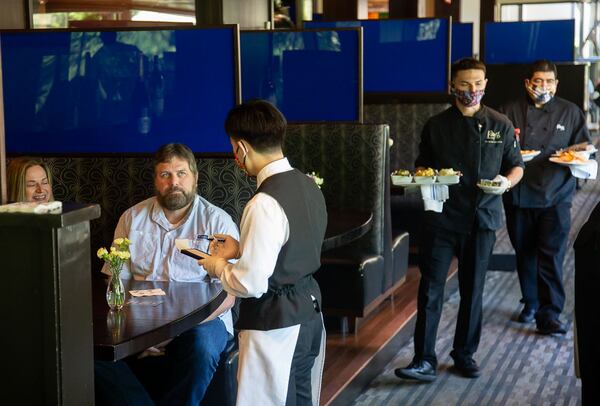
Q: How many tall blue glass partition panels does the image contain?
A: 5